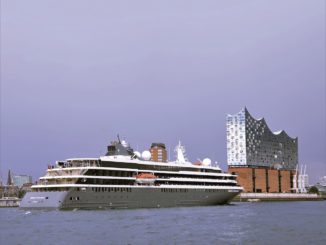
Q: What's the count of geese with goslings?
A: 0